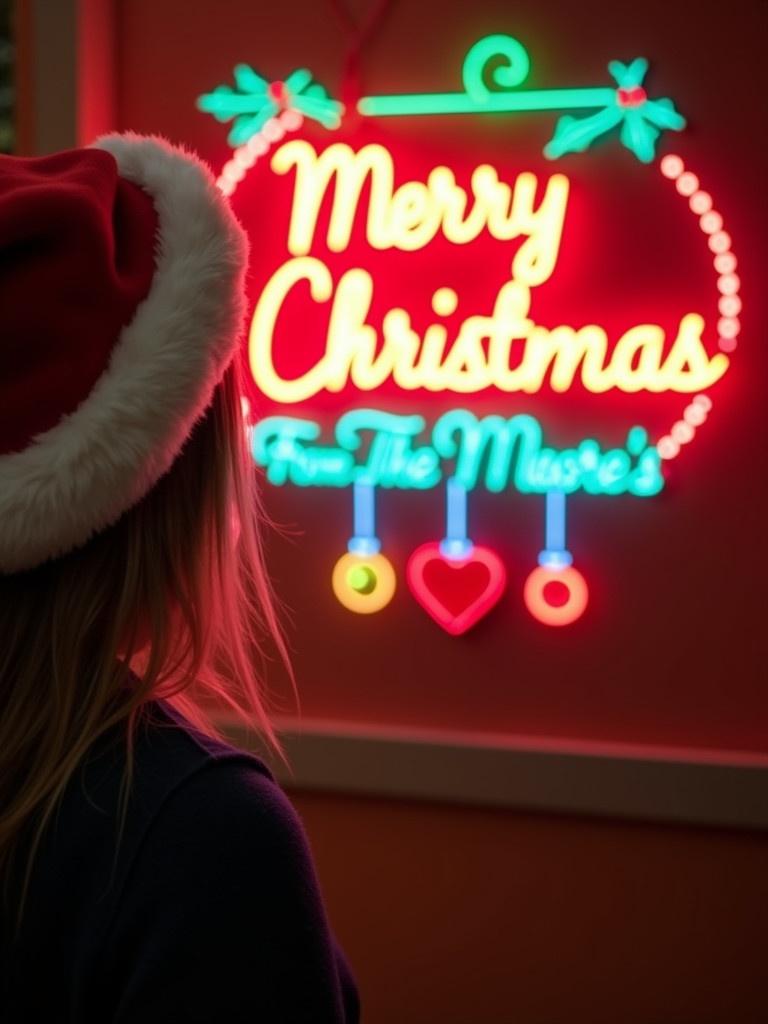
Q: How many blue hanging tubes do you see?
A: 3